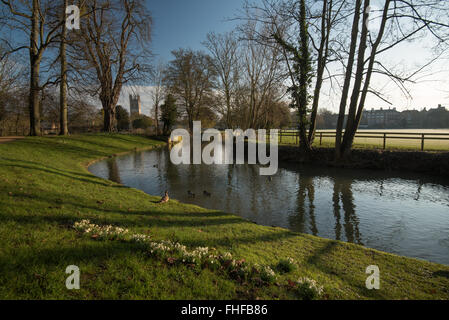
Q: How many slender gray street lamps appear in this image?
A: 0